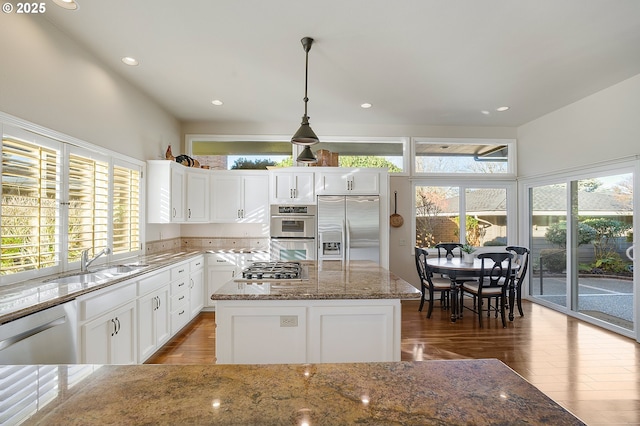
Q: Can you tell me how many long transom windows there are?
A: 3